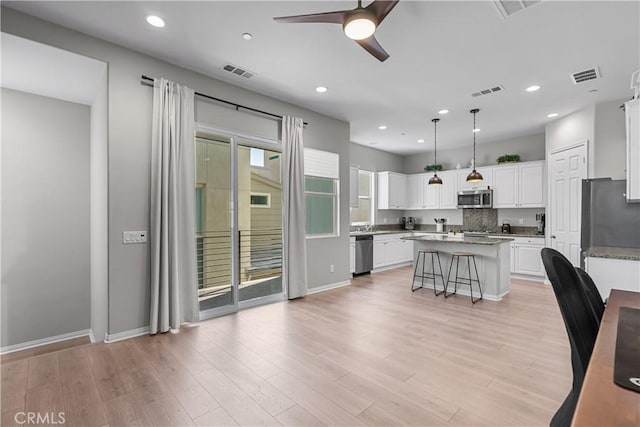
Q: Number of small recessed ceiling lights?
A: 8